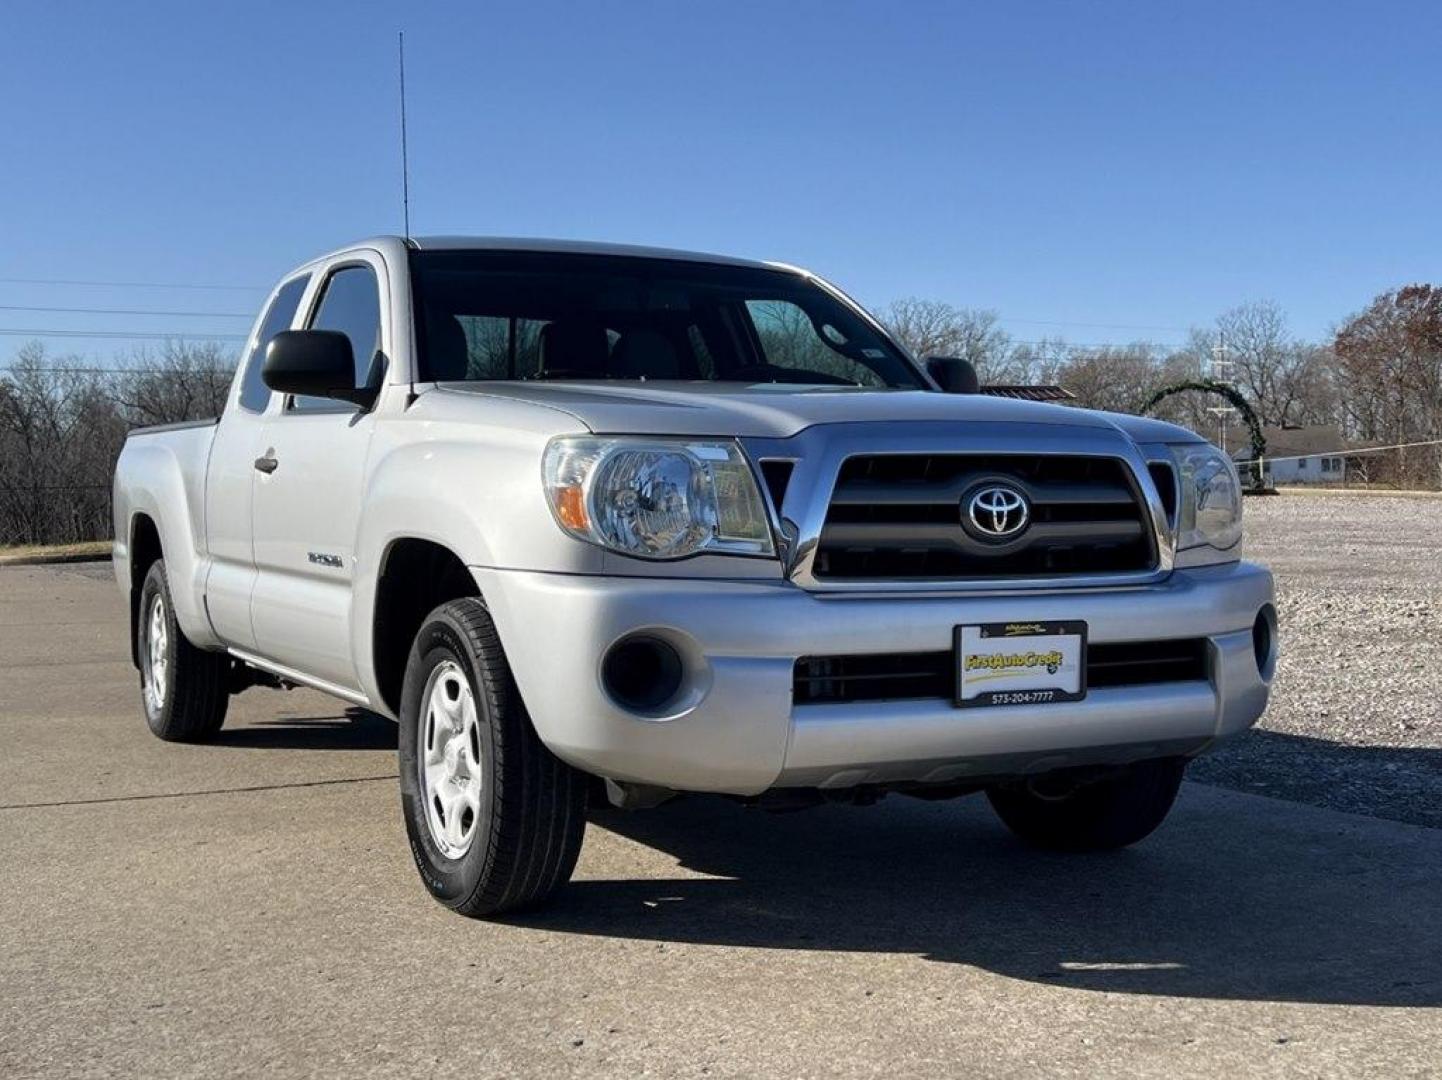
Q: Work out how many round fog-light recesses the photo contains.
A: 2